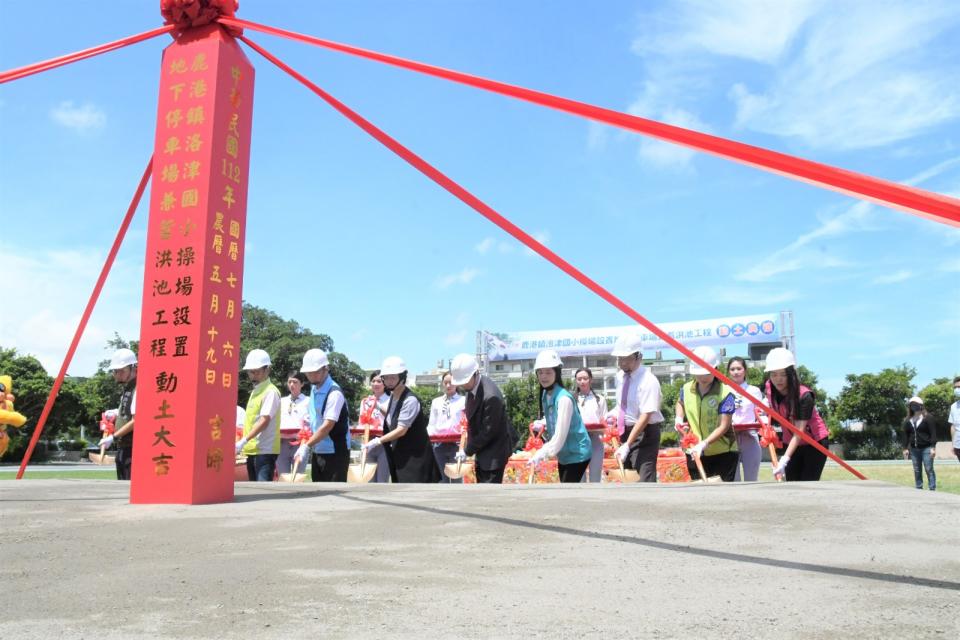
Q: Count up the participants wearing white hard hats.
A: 9